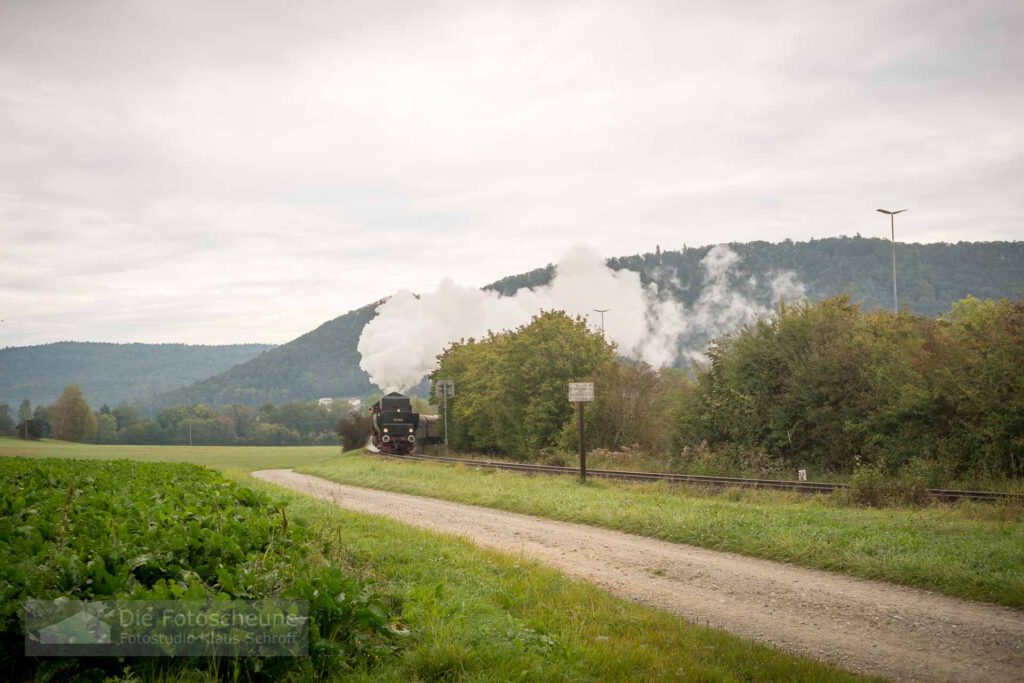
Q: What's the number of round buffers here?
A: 2